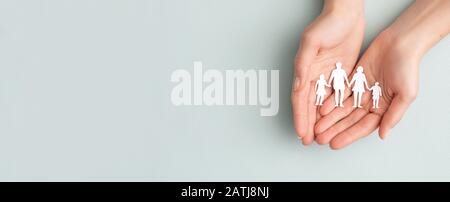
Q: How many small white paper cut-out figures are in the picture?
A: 4